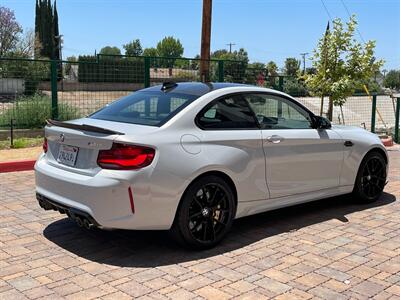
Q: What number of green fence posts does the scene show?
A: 6